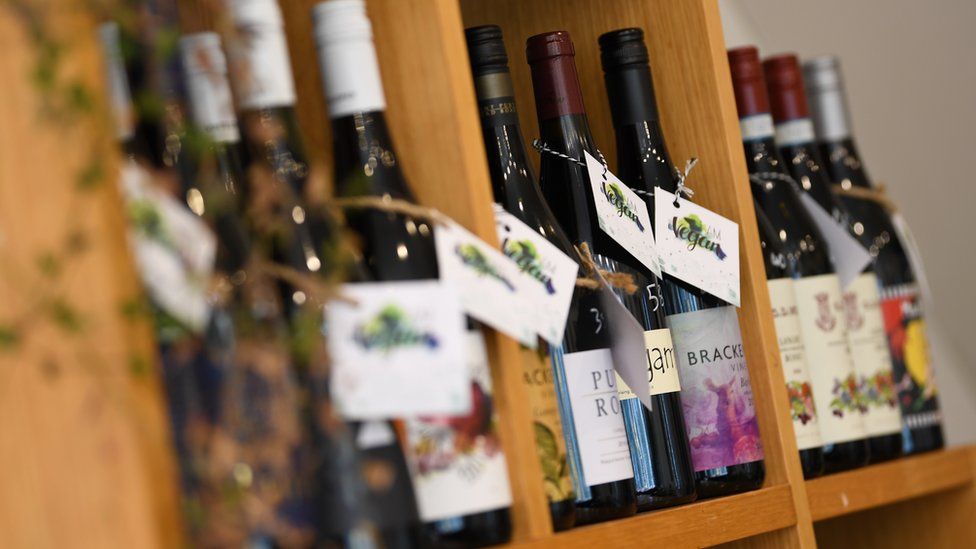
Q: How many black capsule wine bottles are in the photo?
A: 2